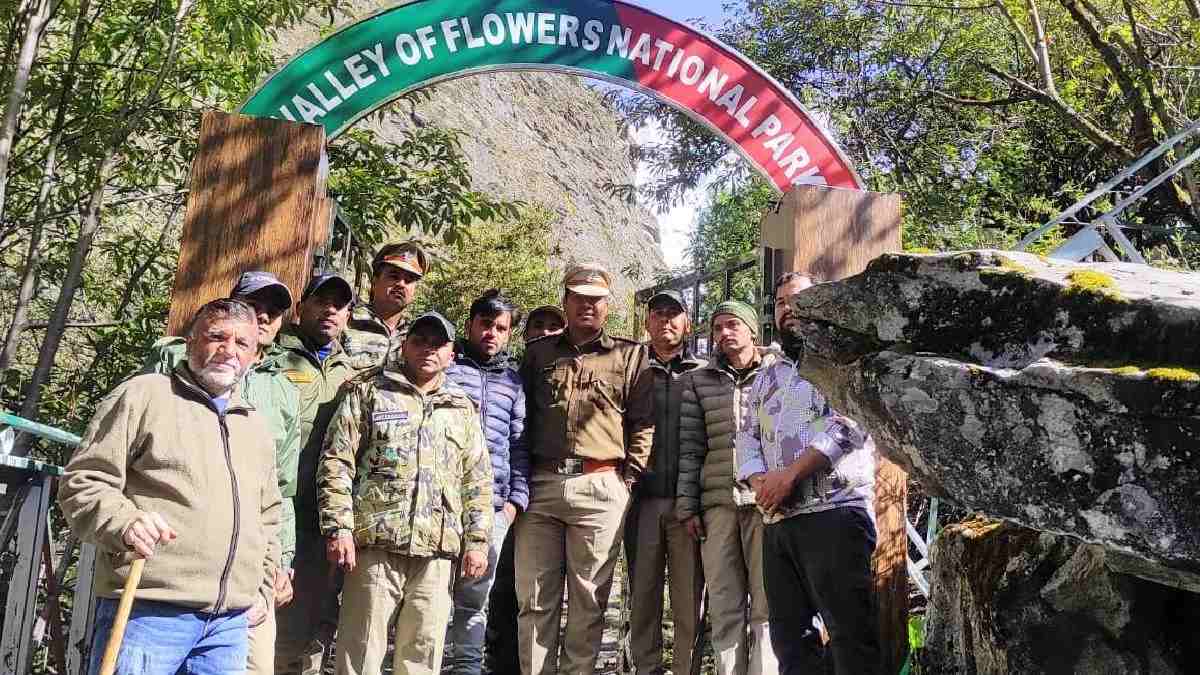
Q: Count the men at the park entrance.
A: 11